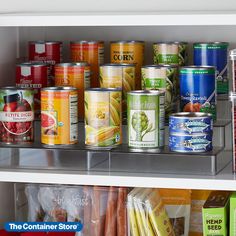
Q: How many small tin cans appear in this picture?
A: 2